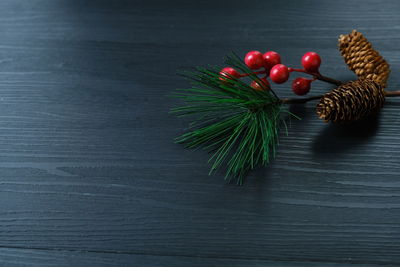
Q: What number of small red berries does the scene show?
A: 7